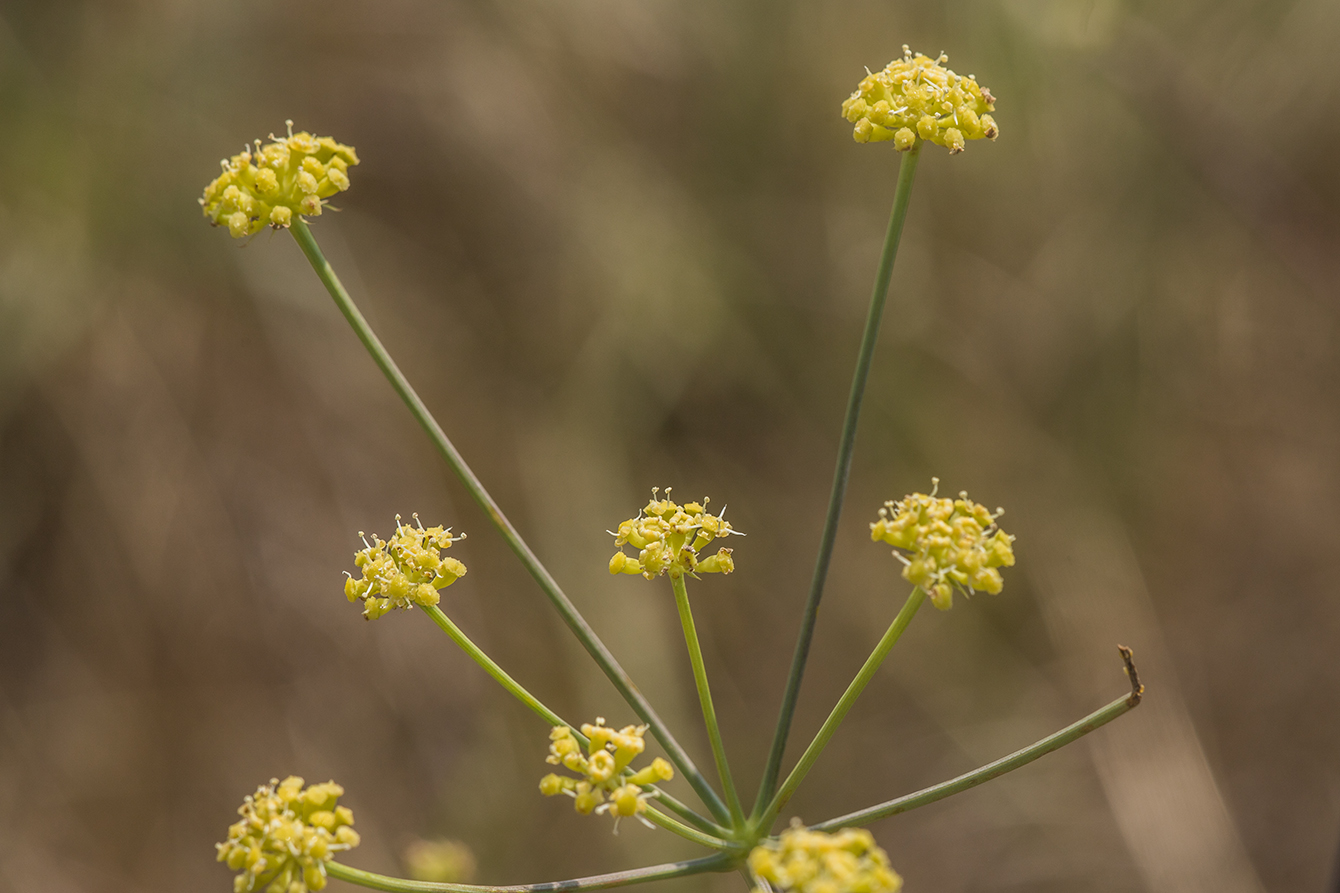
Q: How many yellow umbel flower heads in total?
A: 8